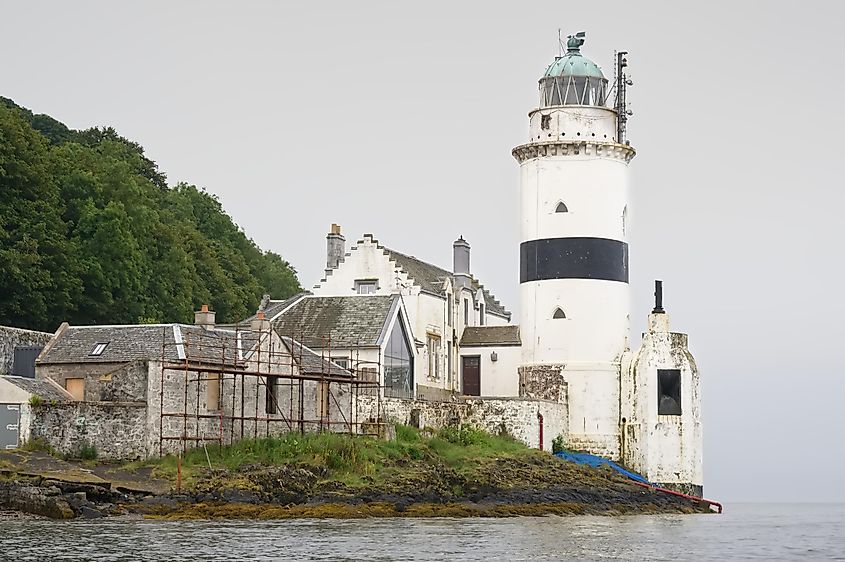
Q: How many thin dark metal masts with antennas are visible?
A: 1